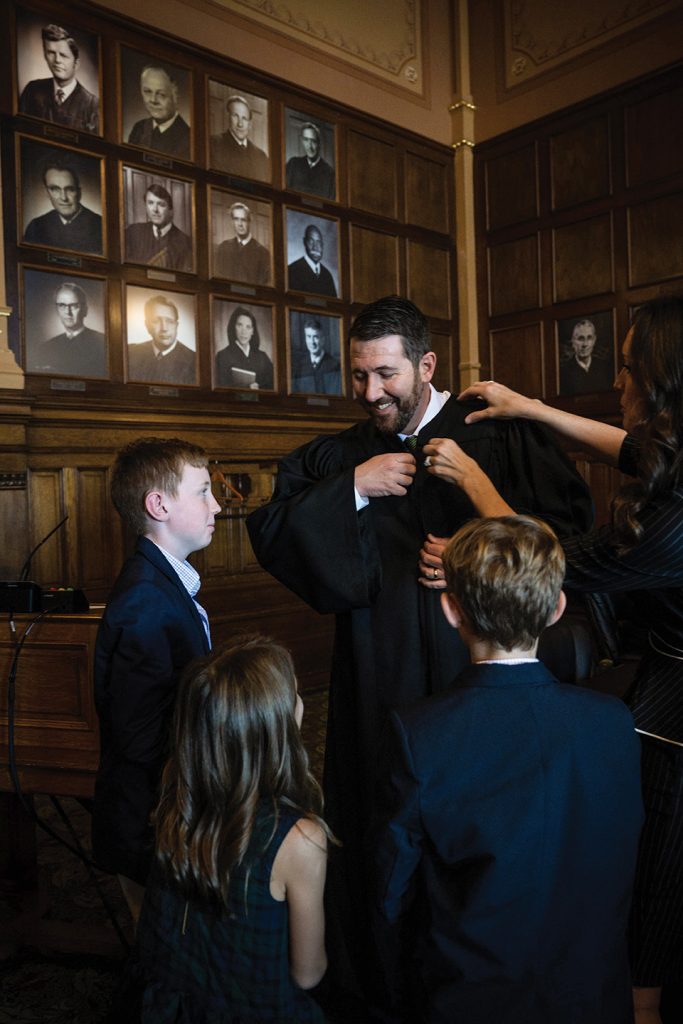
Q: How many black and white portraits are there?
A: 13